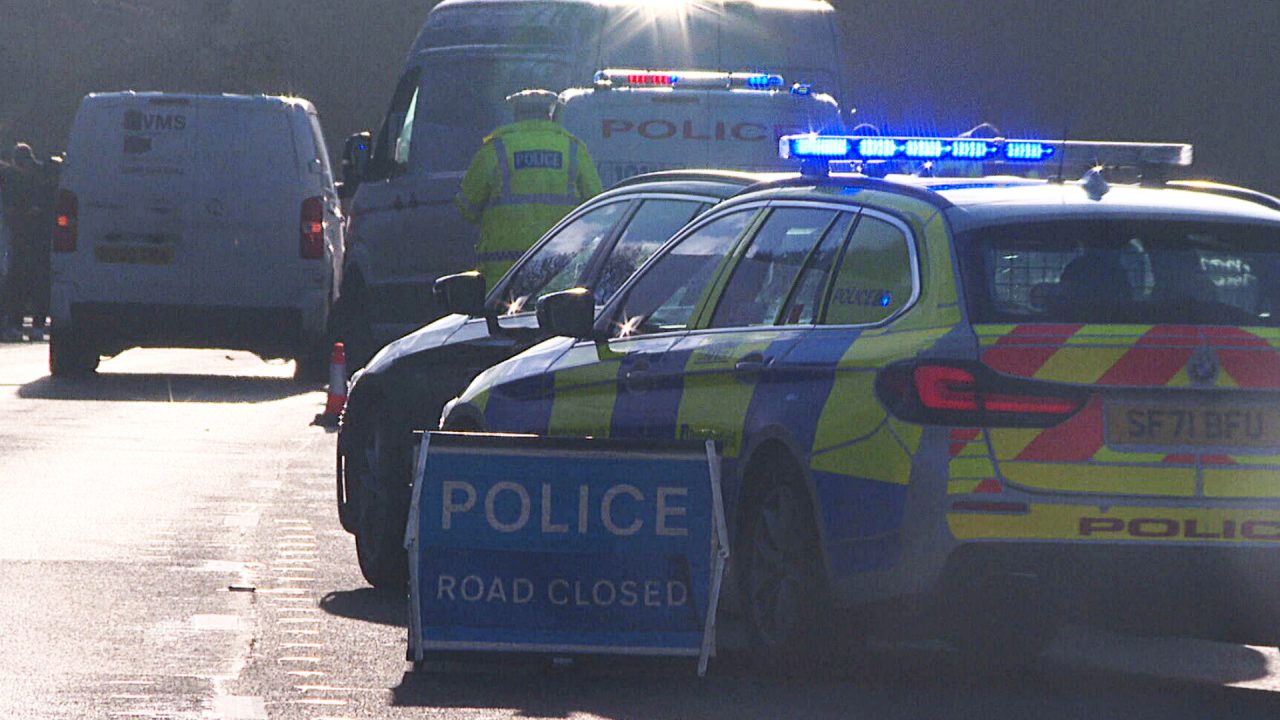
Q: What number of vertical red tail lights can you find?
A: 2